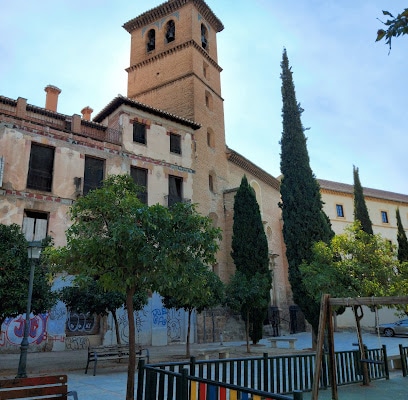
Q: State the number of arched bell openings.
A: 3